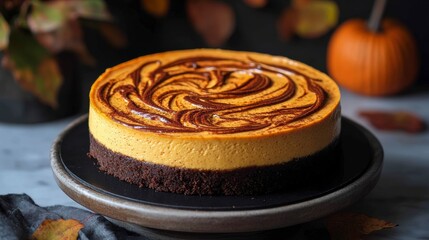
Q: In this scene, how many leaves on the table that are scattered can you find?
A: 3